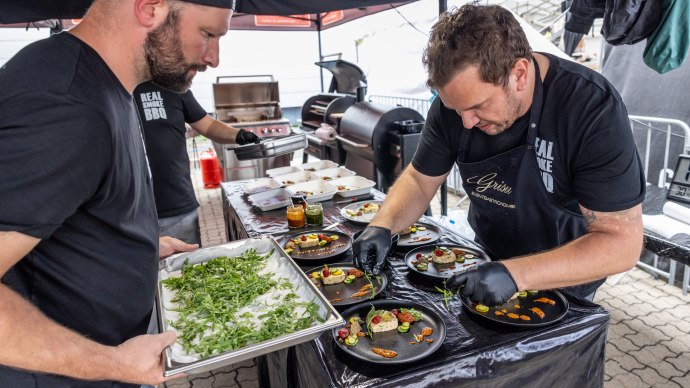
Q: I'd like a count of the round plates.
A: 7